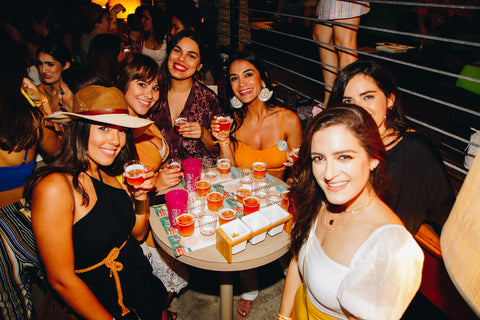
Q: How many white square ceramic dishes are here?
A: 3